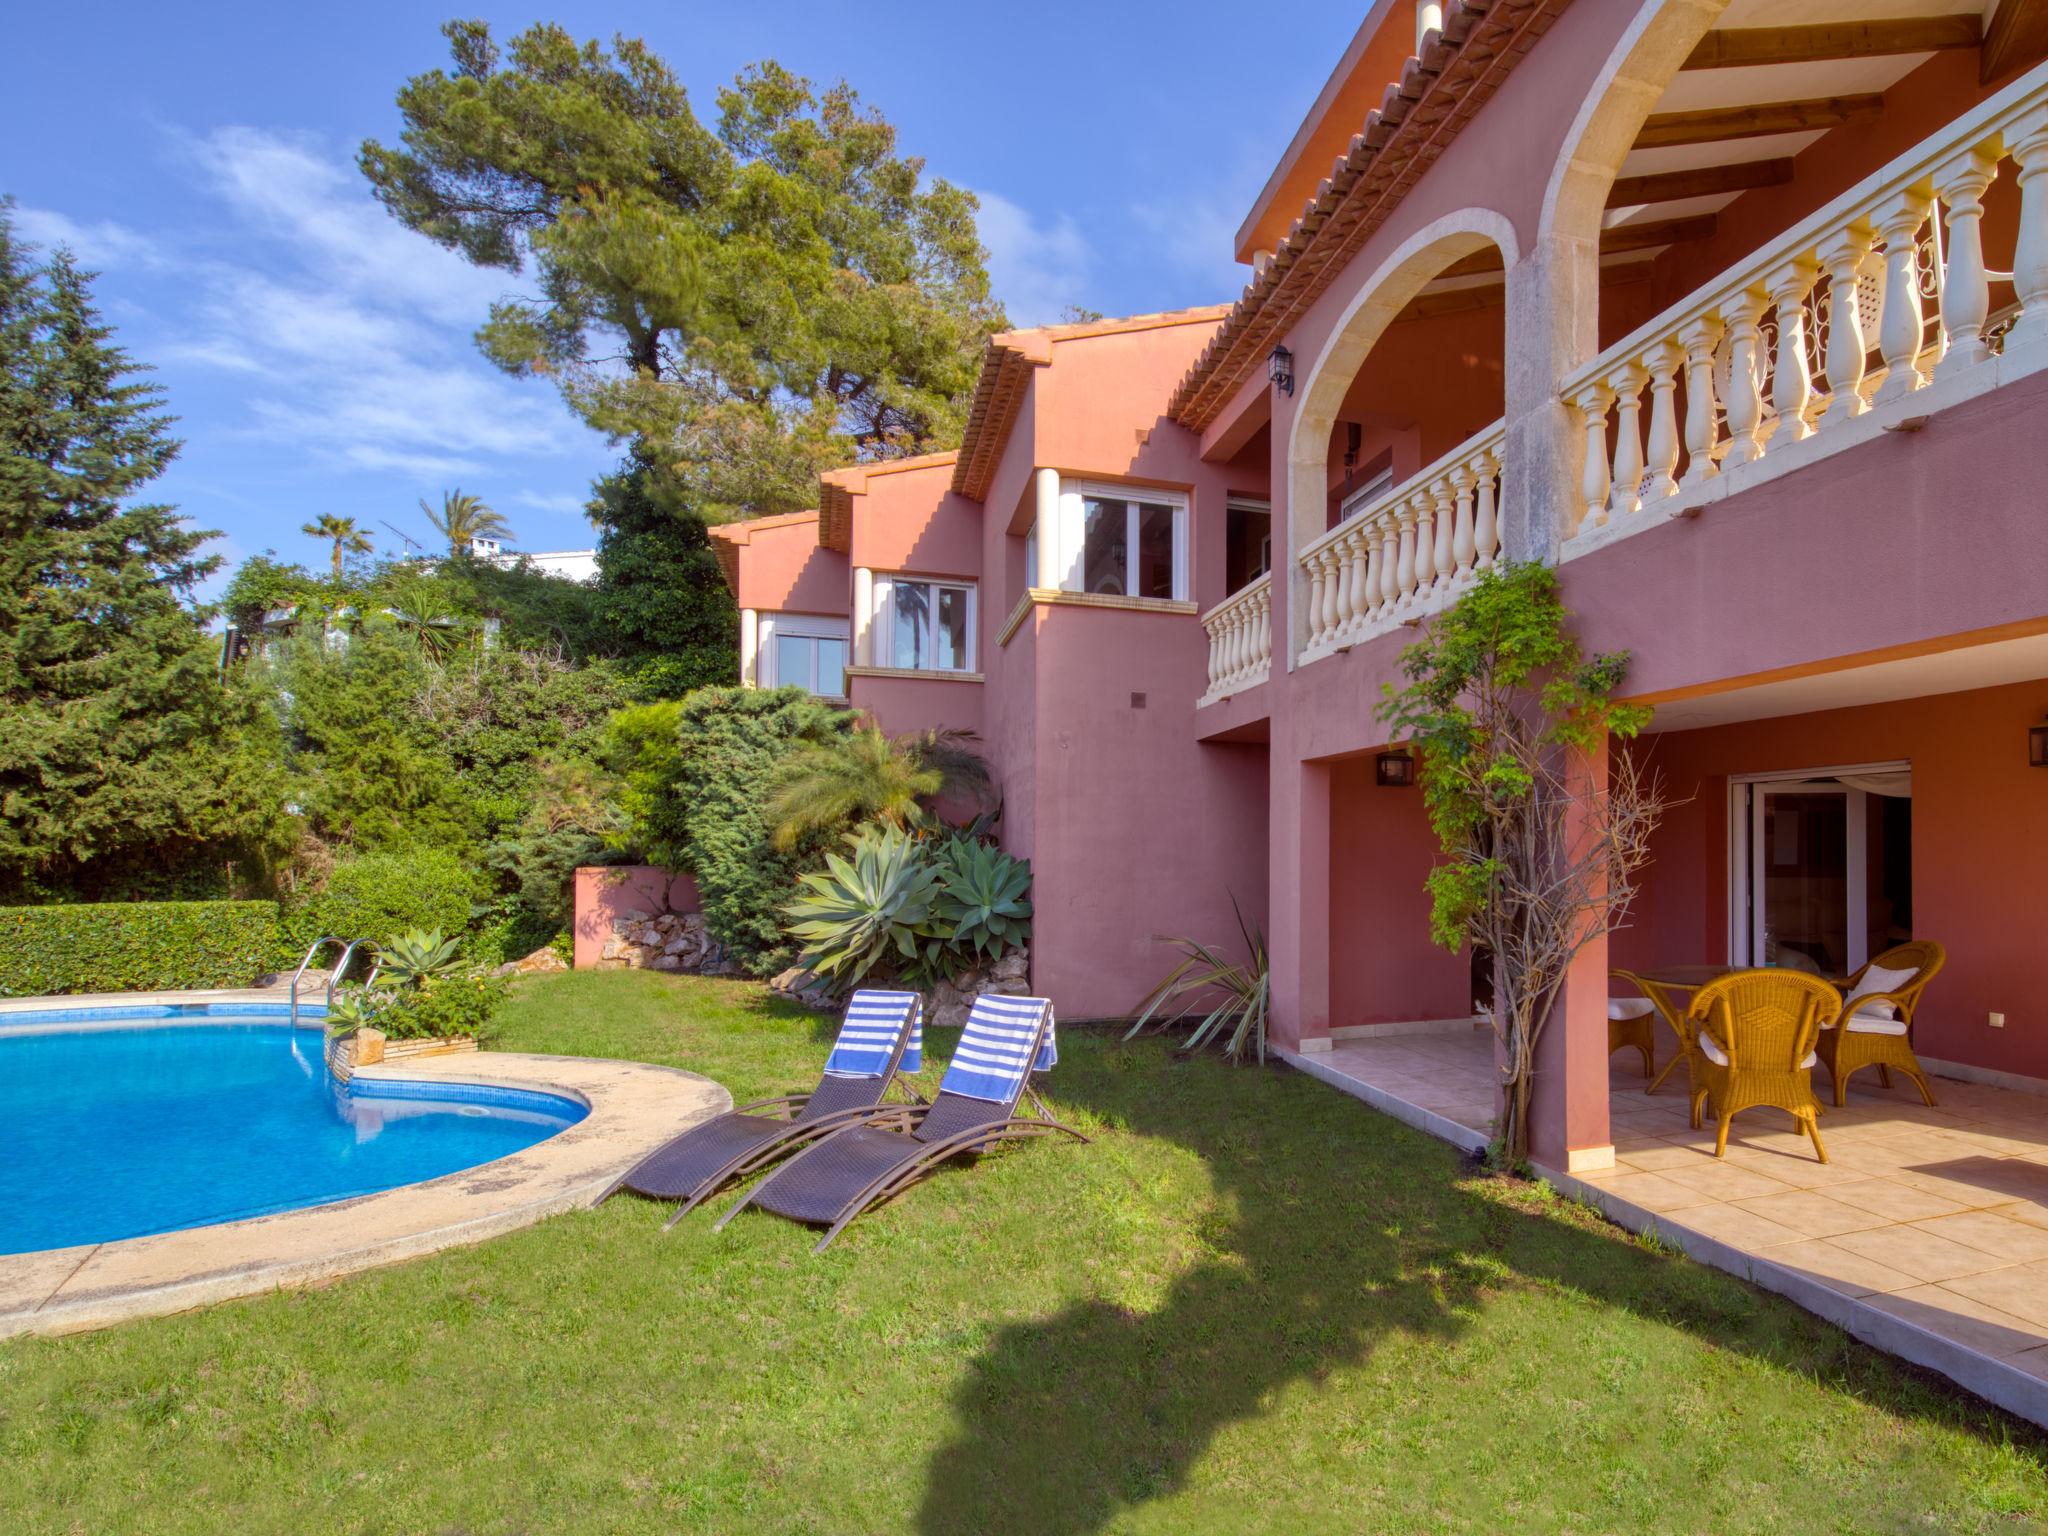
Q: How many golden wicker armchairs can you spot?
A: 3